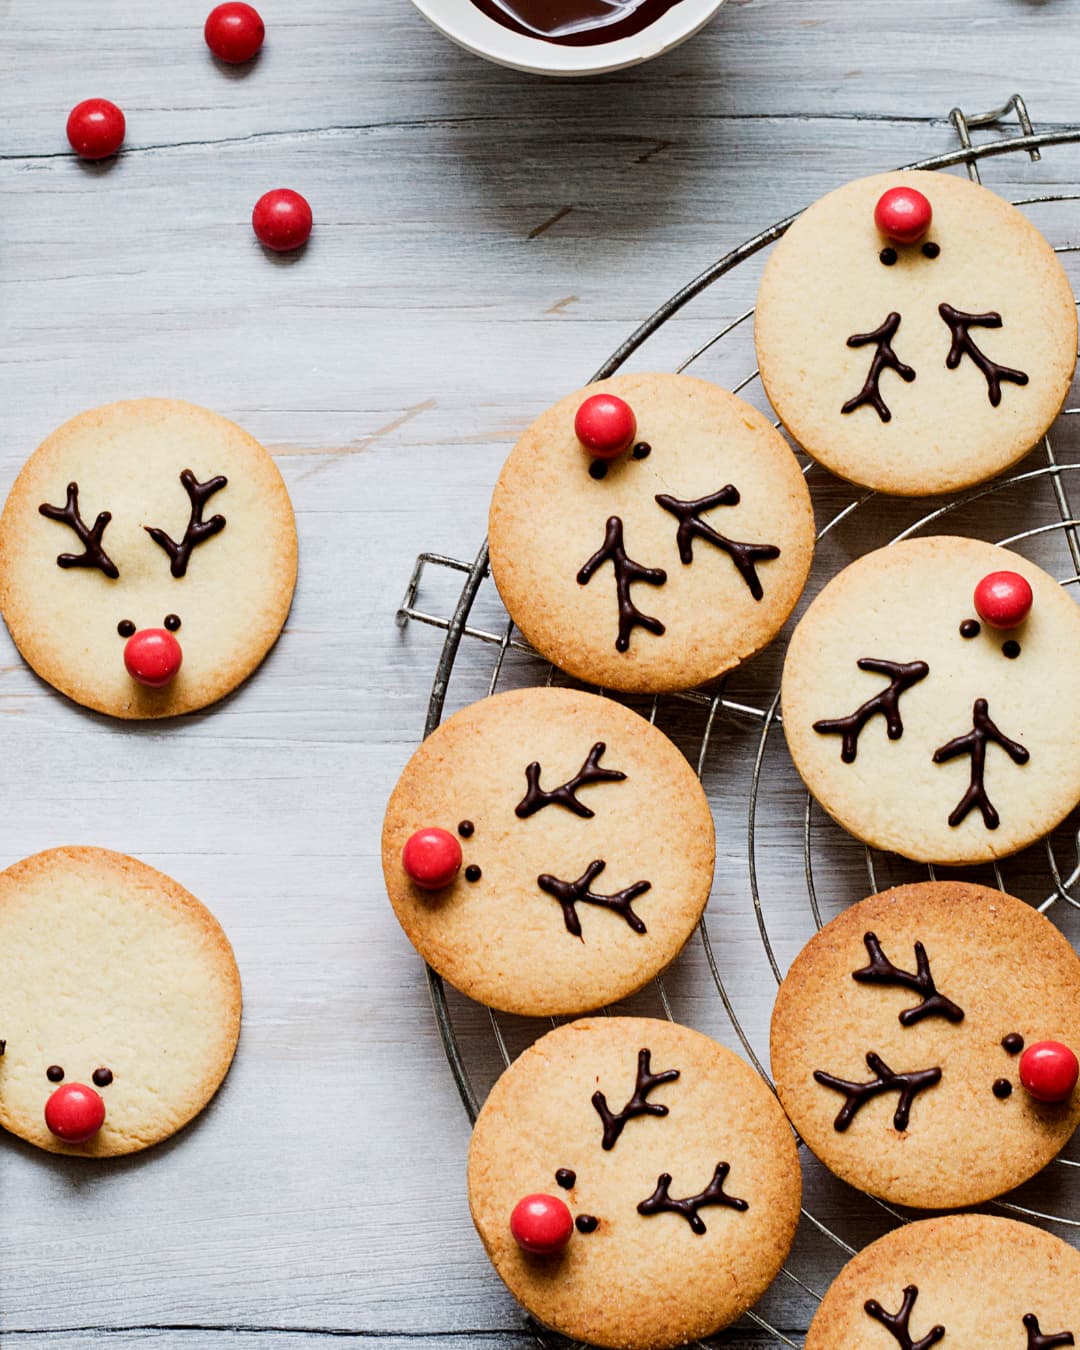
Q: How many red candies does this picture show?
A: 11